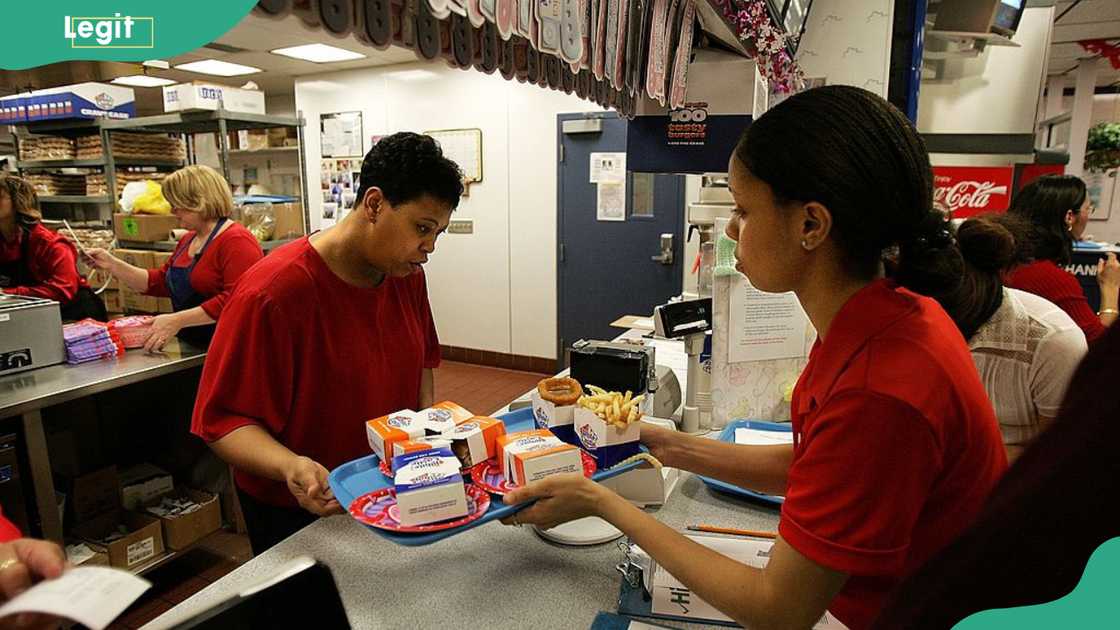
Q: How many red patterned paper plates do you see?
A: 3